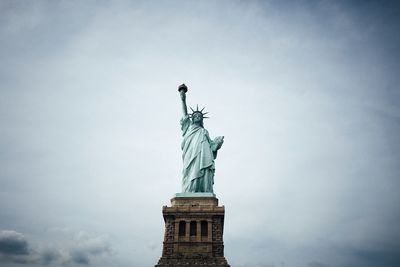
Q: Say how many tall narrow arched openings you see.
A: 3